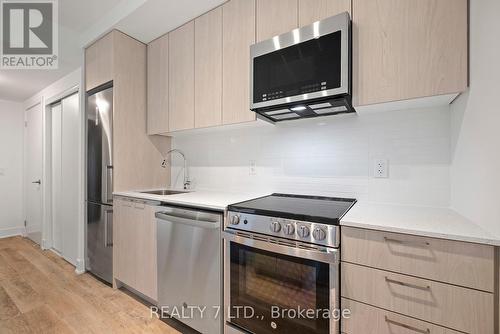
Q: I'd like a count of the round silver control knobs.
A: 5